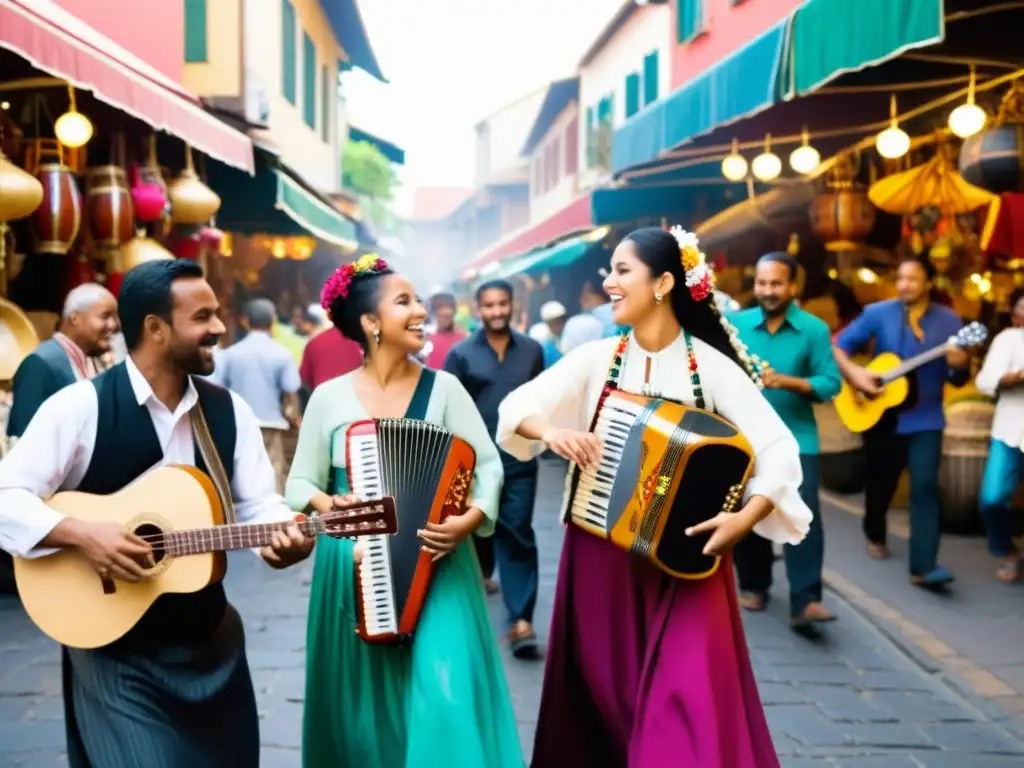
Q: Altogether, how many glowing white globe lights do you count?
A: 6